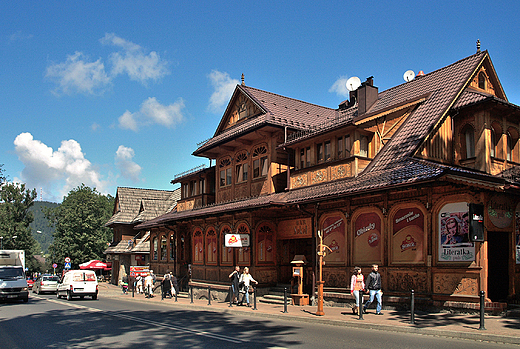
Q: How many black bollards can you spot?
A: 11